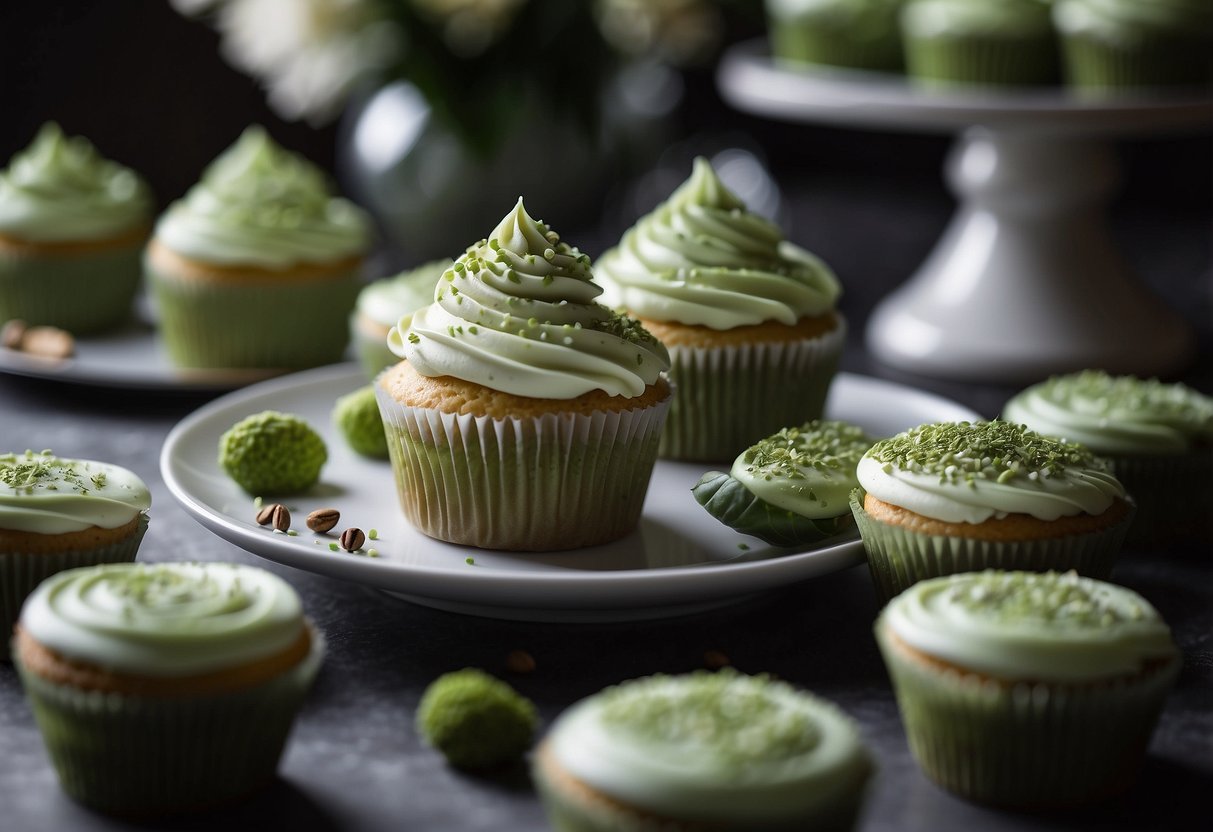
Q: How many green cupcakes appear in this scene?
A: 14